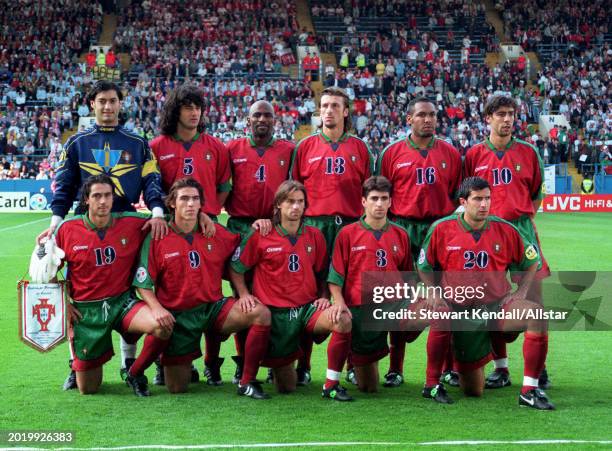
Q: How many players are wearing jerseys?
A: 11